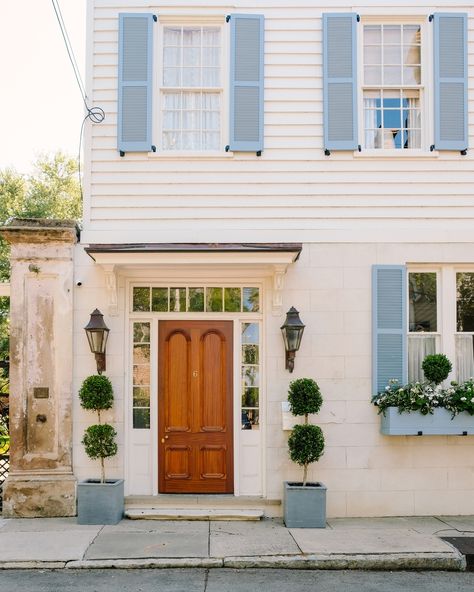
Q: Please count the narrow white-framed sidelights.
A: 2